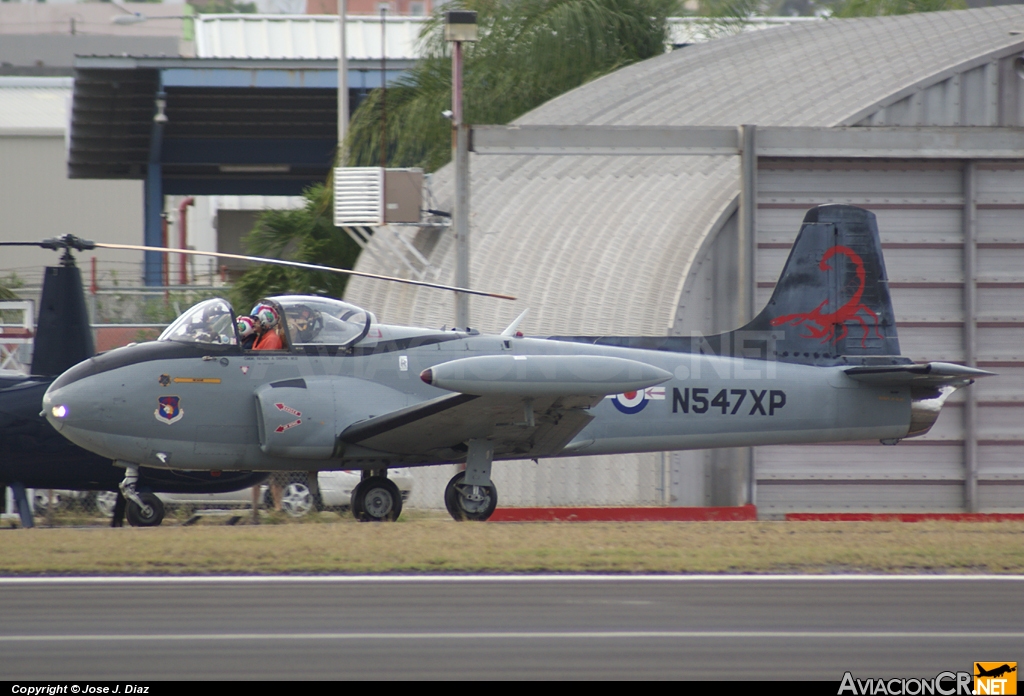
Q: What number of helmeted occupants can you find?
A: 2